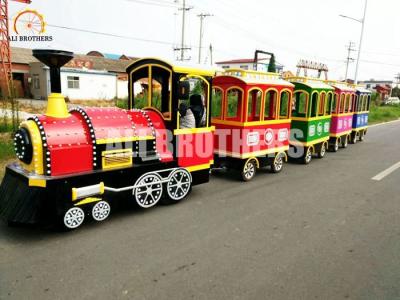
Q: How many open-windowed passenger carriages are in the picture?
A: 4